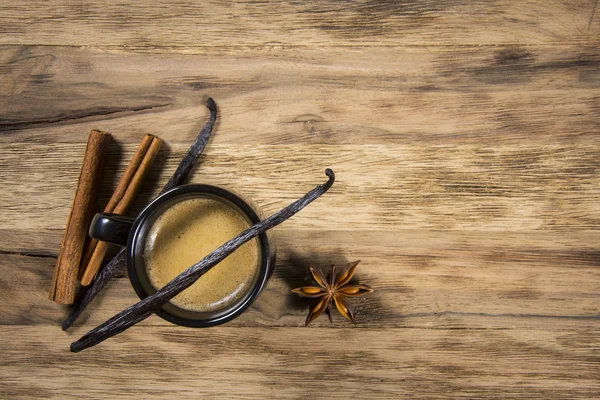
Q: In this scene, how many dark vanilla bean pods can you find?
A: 2